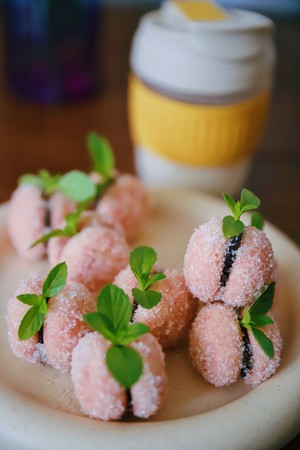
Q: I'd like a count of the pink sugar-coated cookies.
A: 8